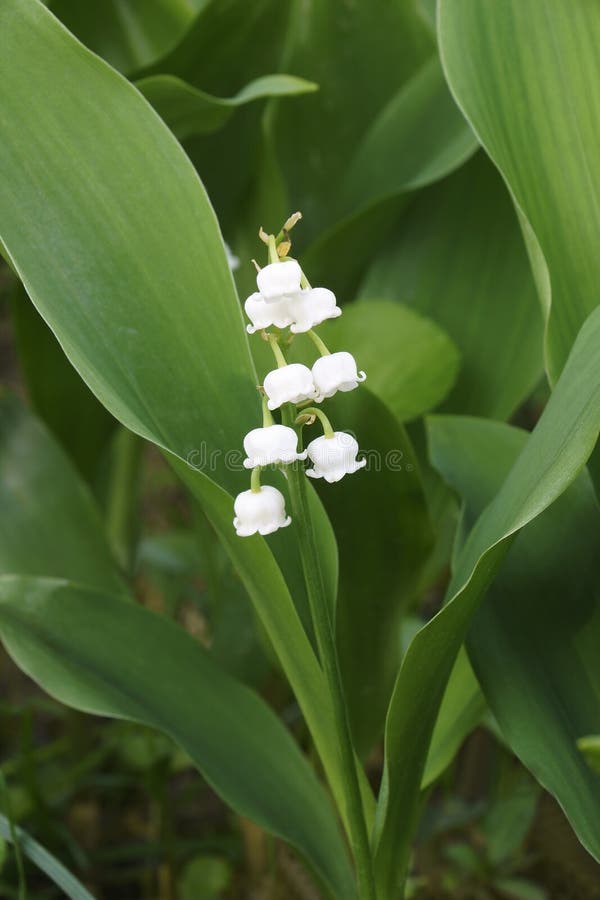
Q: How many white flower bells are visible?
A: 8